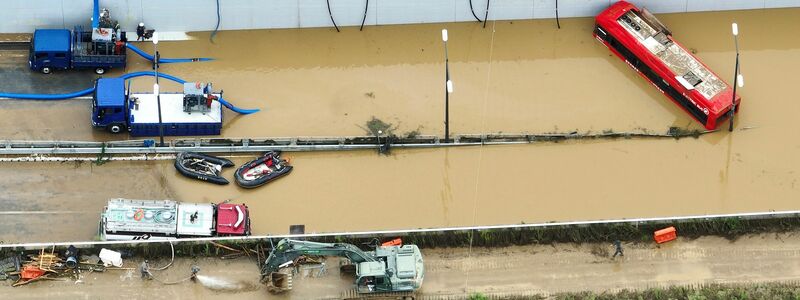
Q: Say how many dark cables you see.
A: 5